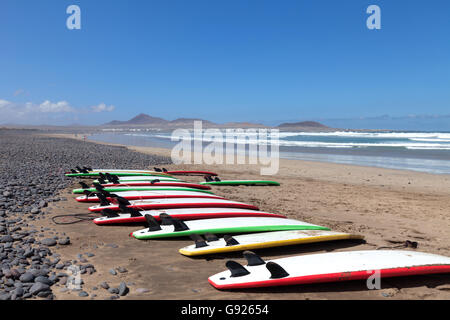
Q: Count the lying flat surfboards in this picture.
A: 13